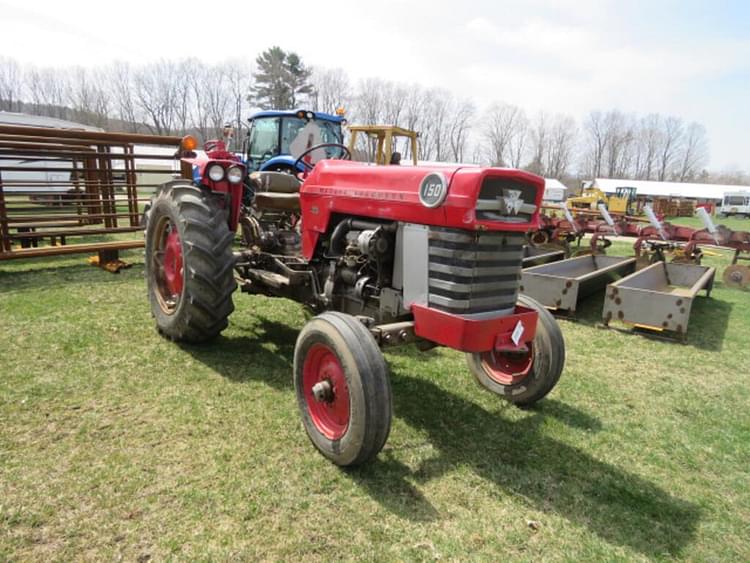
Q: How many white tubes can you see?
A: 4